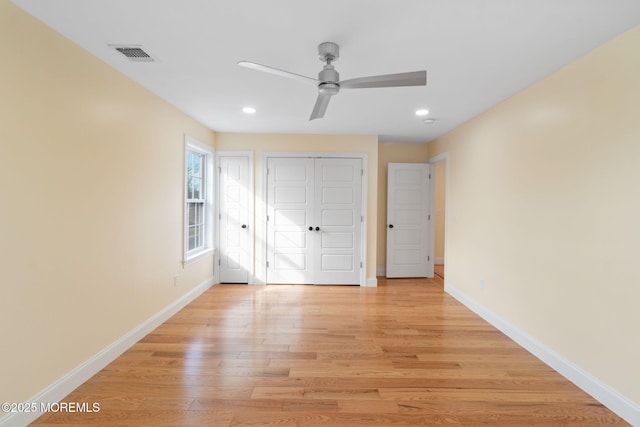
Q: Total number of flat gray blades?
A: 3